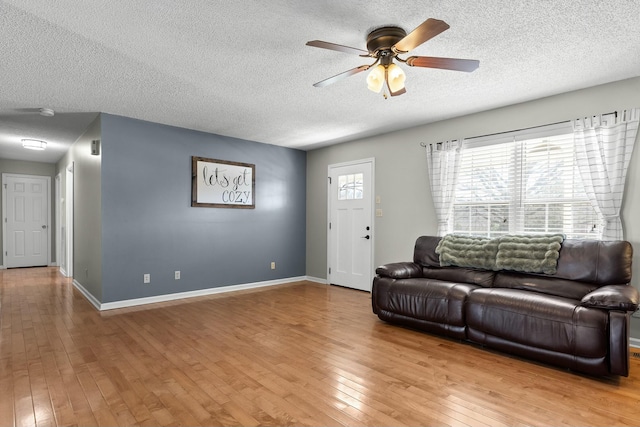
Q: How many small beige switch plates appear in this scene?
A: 2